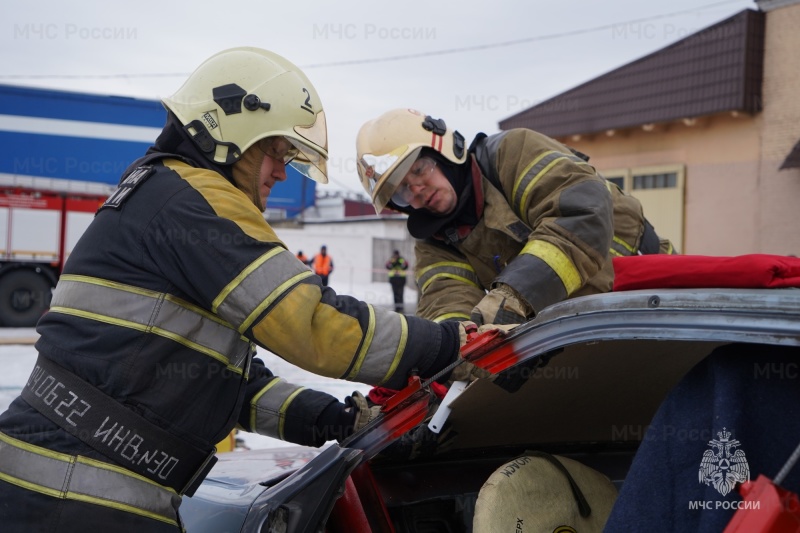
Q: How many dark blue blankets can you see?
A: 1